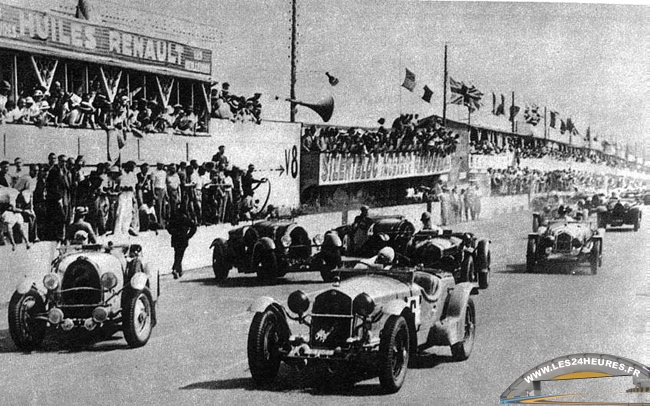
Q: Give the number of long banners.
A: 2